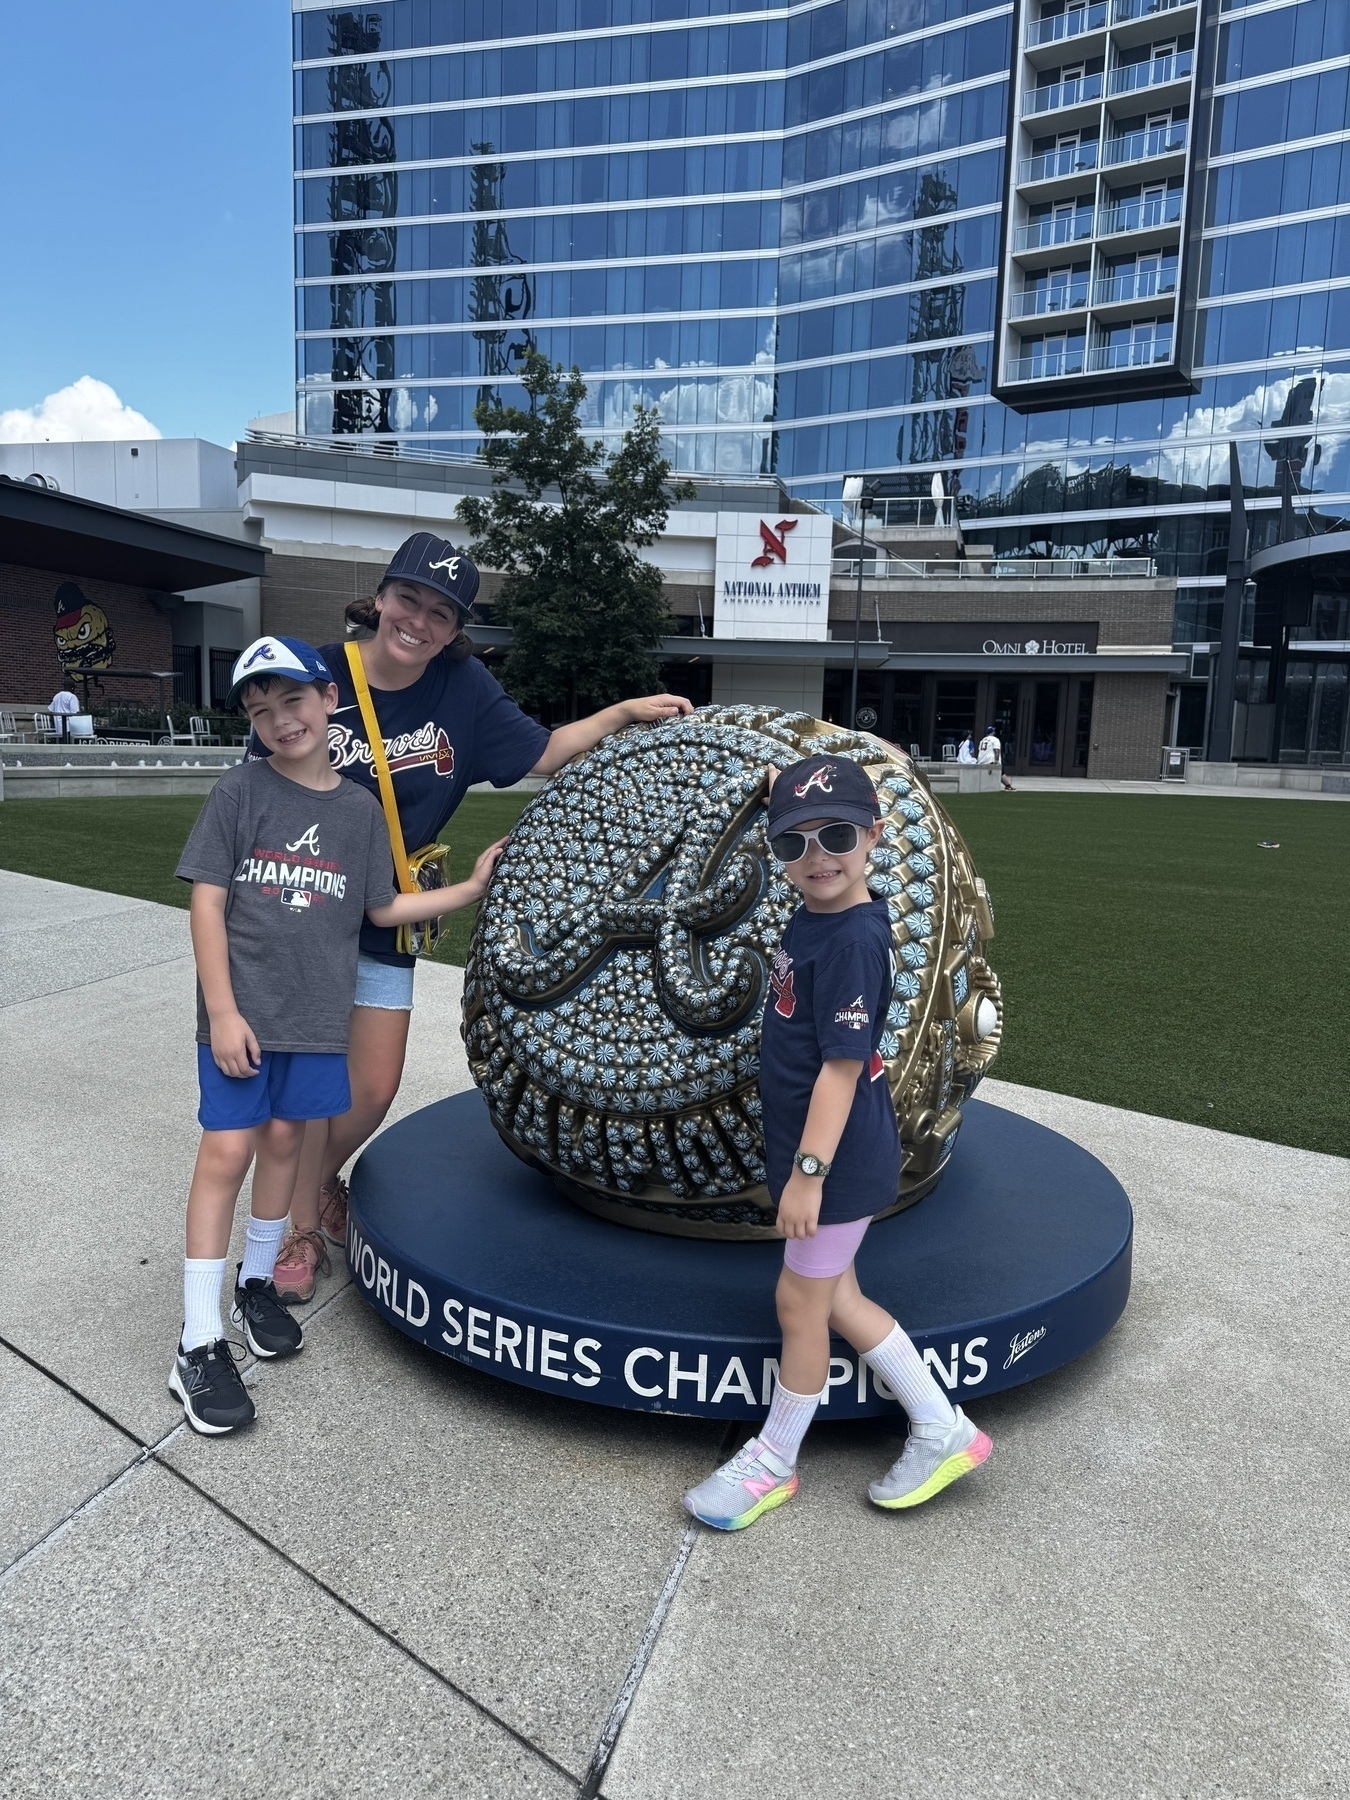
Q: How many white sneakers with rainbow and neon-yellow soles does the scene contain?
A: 2